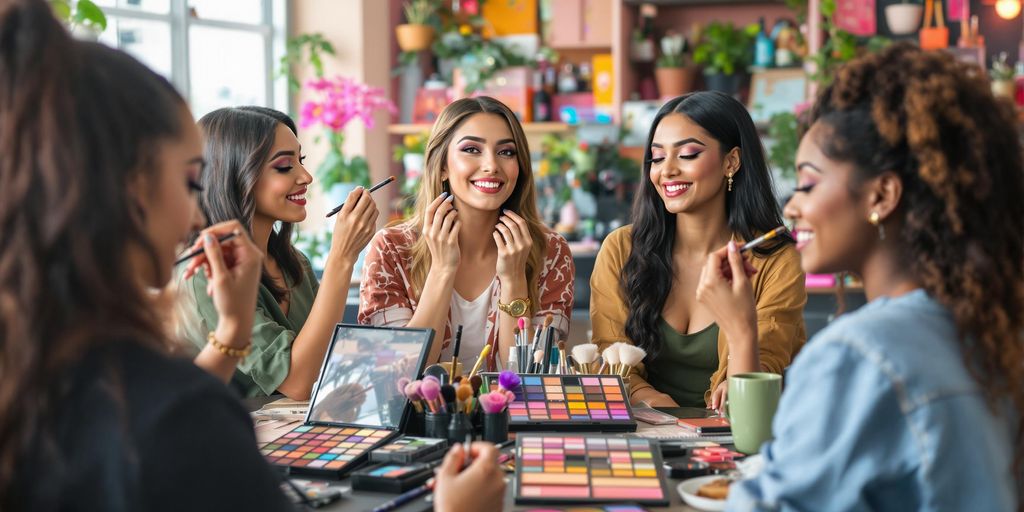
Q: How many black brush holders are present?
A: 3